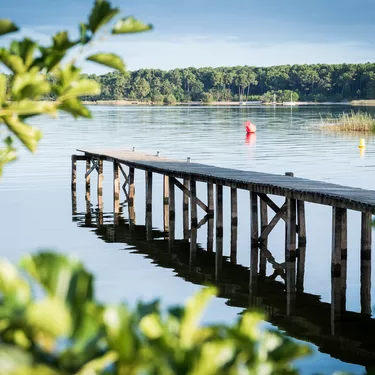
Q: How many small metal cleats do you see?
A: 3